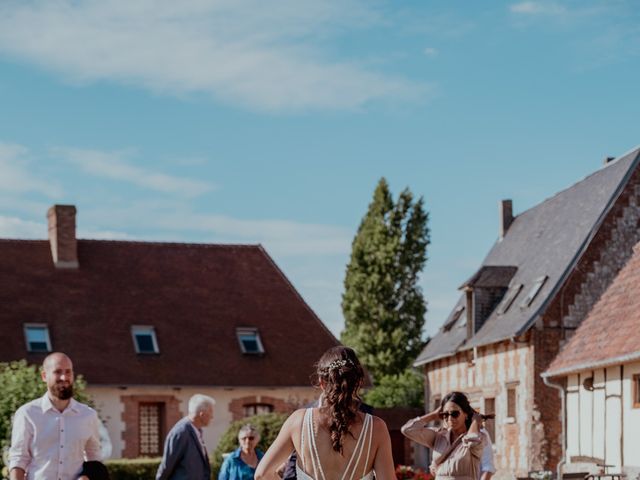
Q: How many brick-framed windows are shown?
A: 2